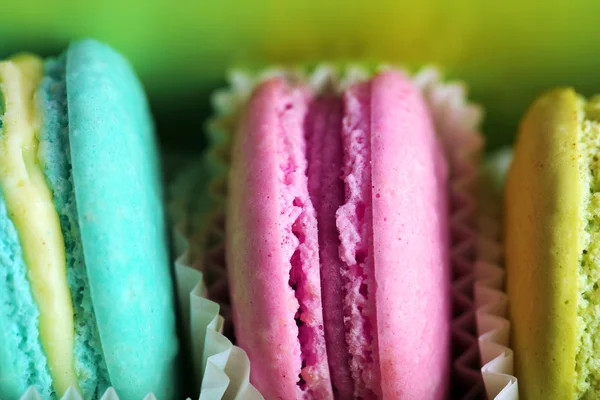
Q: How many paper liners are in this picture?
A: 3